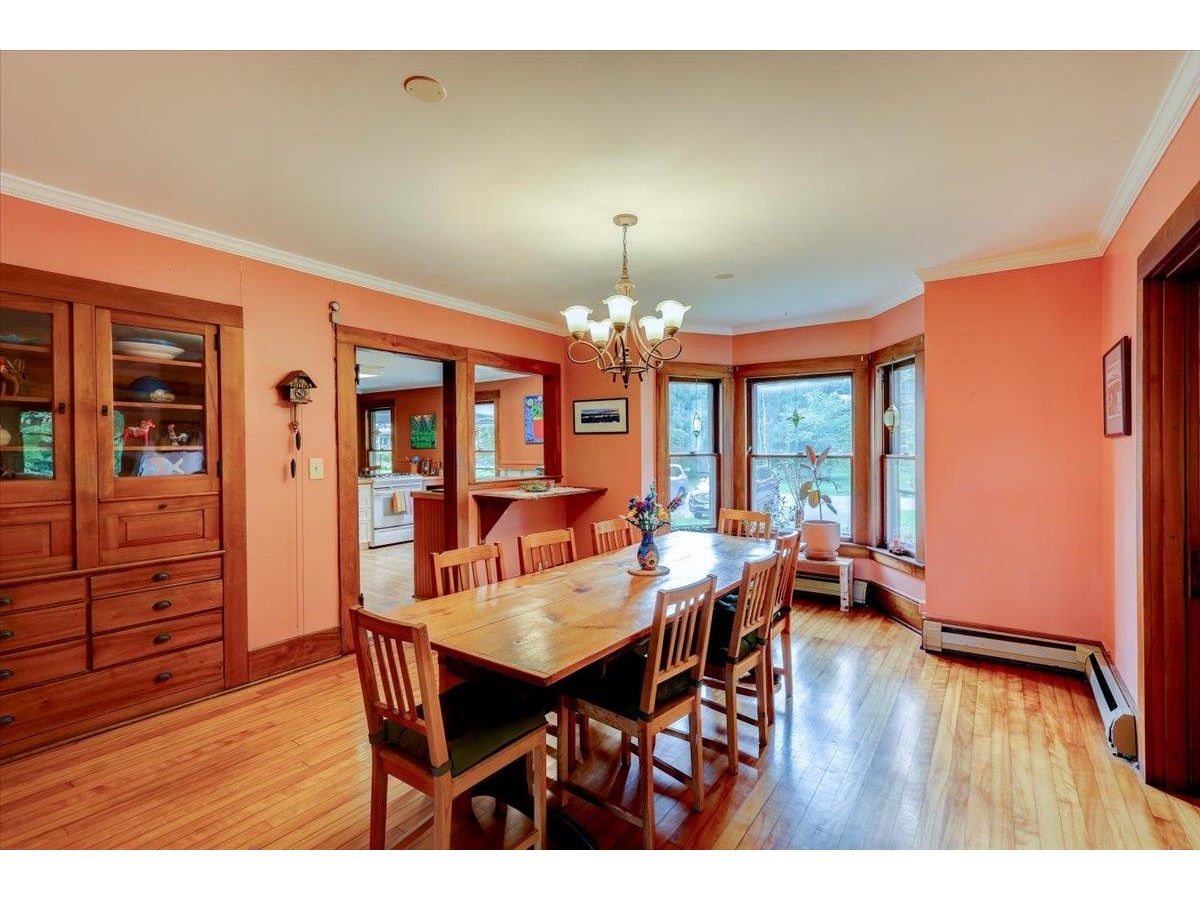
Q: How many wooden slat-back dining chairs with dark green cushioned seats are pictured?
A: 8